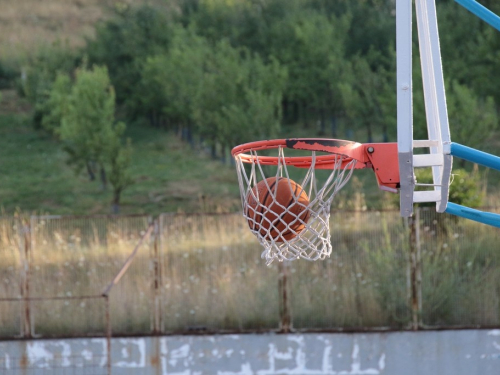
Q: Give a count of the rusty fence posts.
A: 4